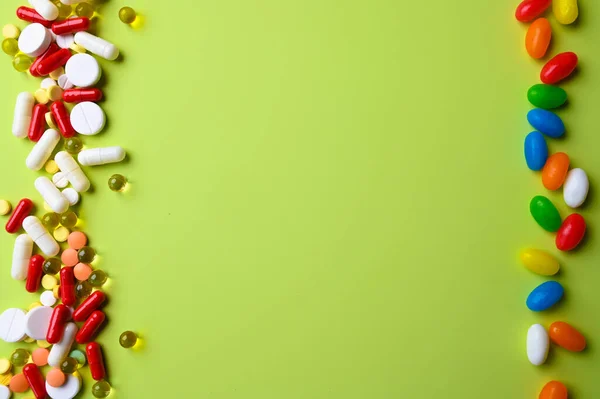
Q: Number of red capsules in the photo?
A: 15